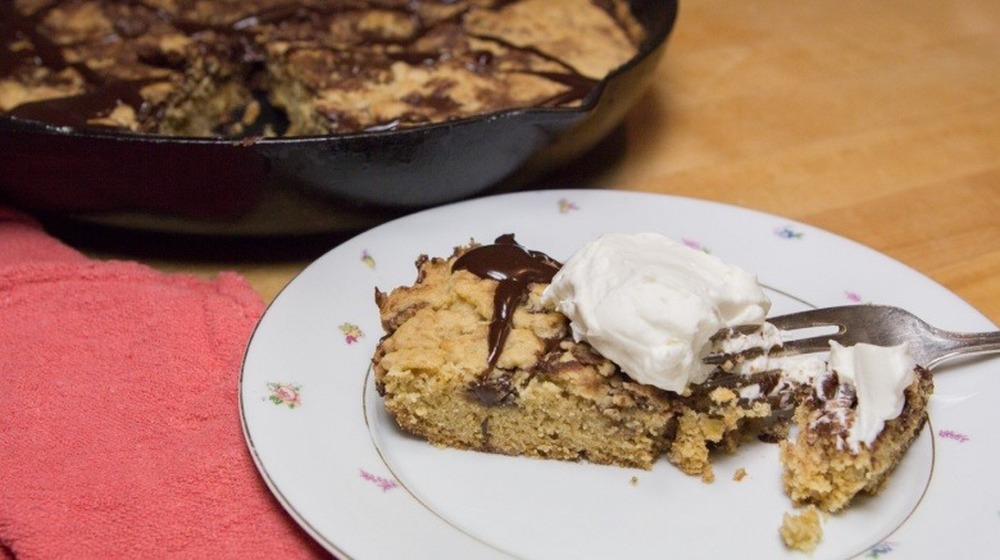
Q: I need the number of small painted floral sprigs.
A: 10